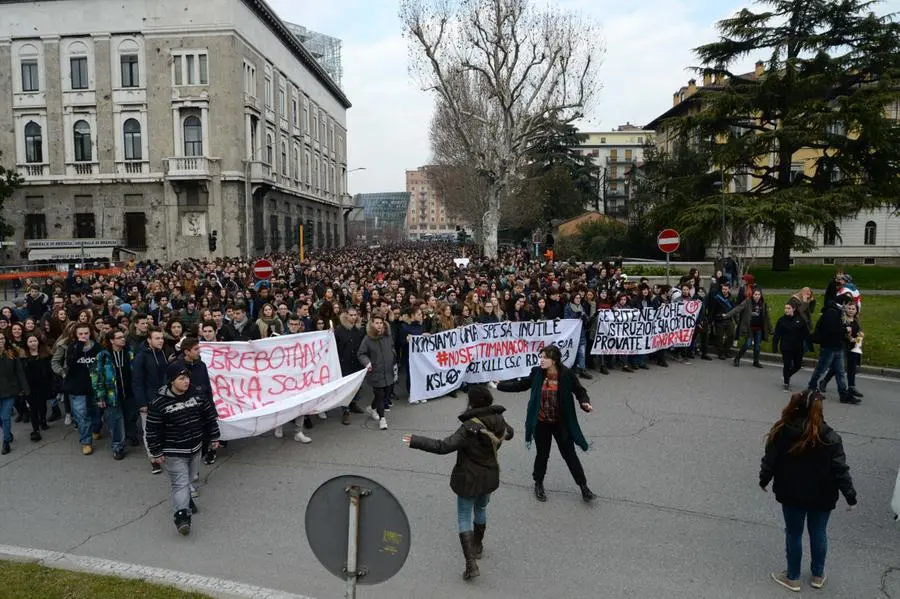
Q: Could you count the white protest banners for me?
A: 3